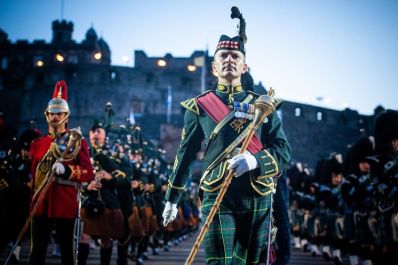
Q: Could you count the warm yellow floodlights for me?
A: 5